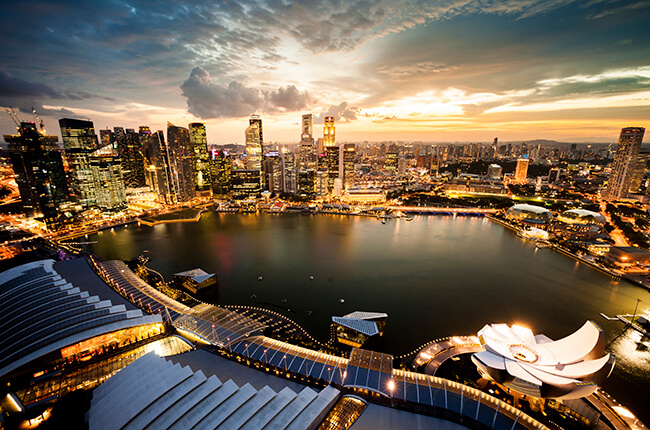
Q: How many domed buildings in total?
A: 2